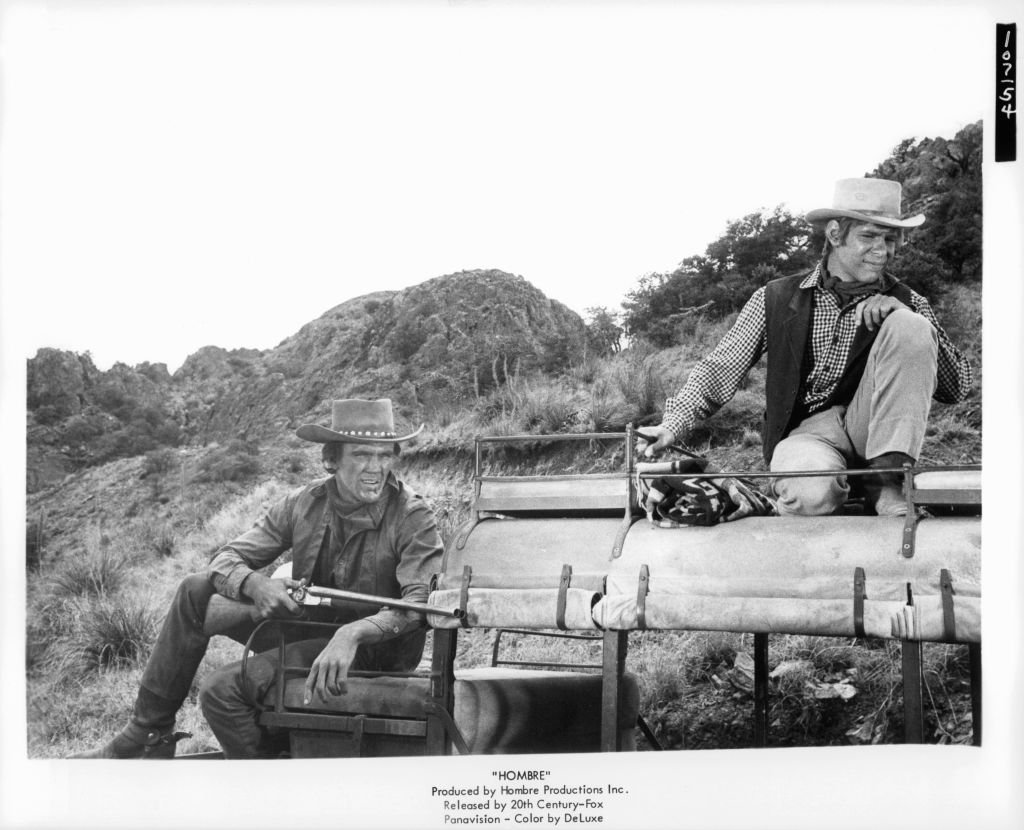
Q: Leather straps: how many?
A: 5